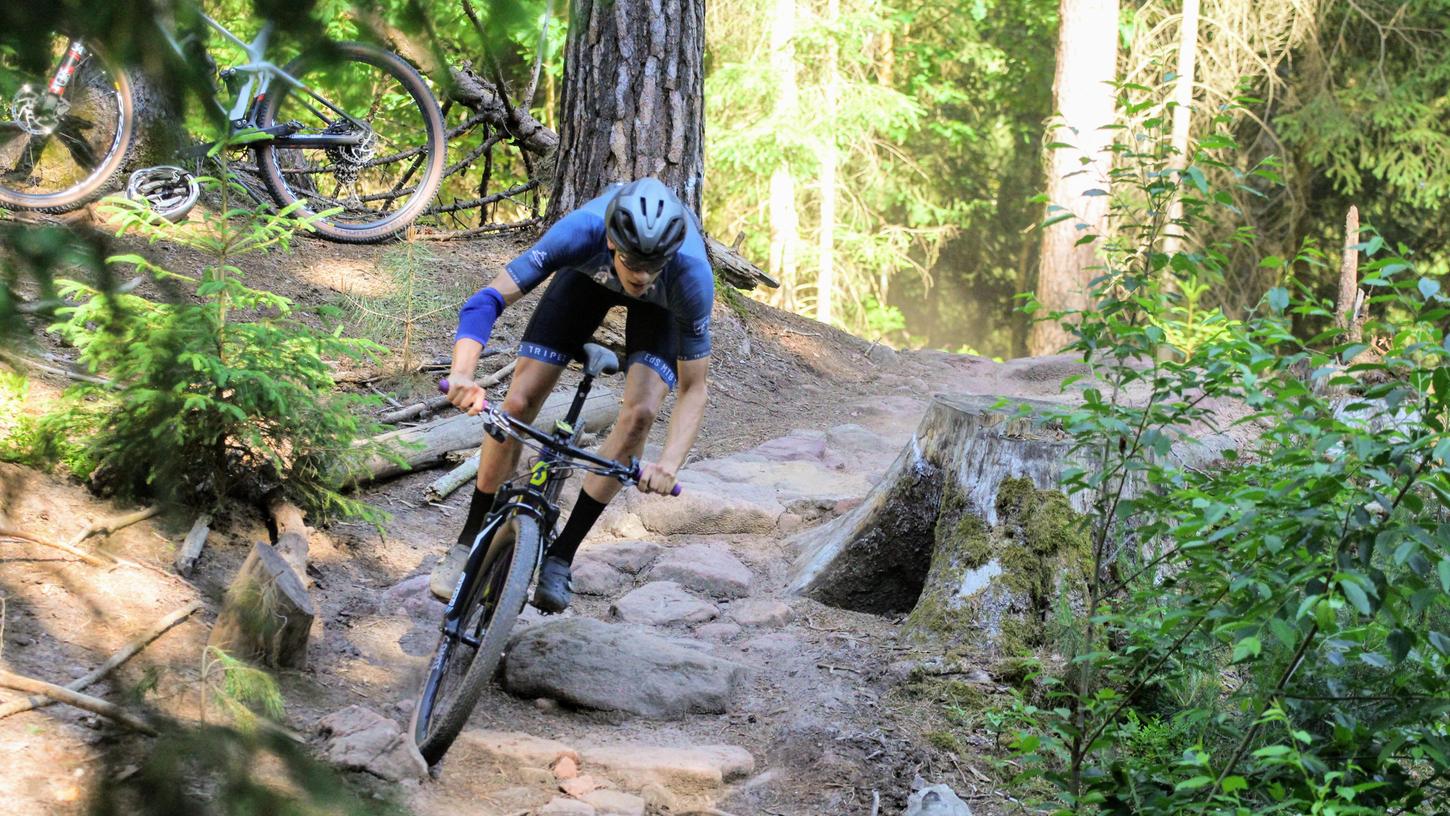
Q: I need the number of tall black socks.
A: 2